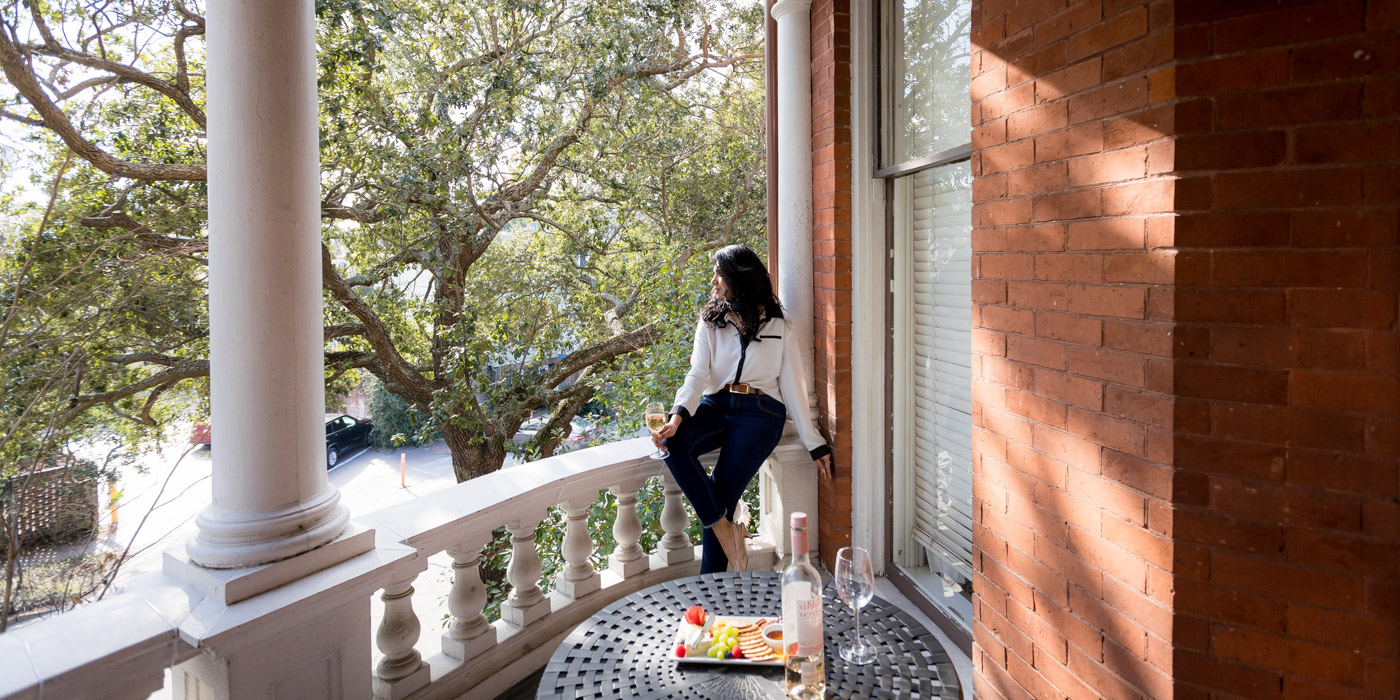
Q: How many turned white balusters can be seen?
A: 6